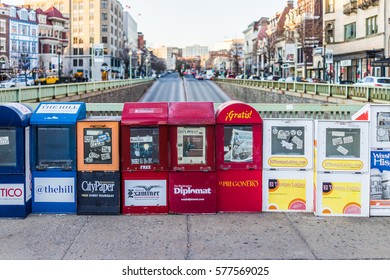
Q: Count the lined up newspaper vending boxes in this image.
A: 9